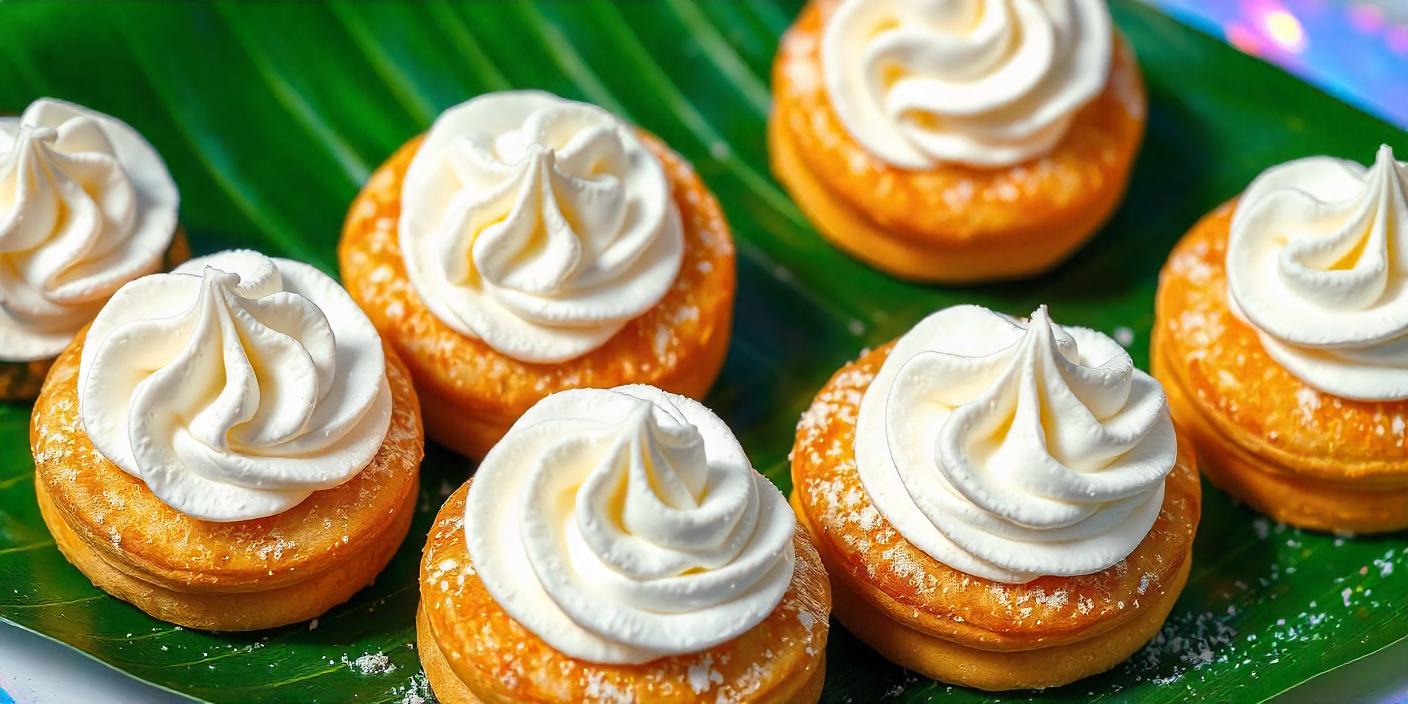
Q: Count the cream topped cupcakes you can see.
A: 7